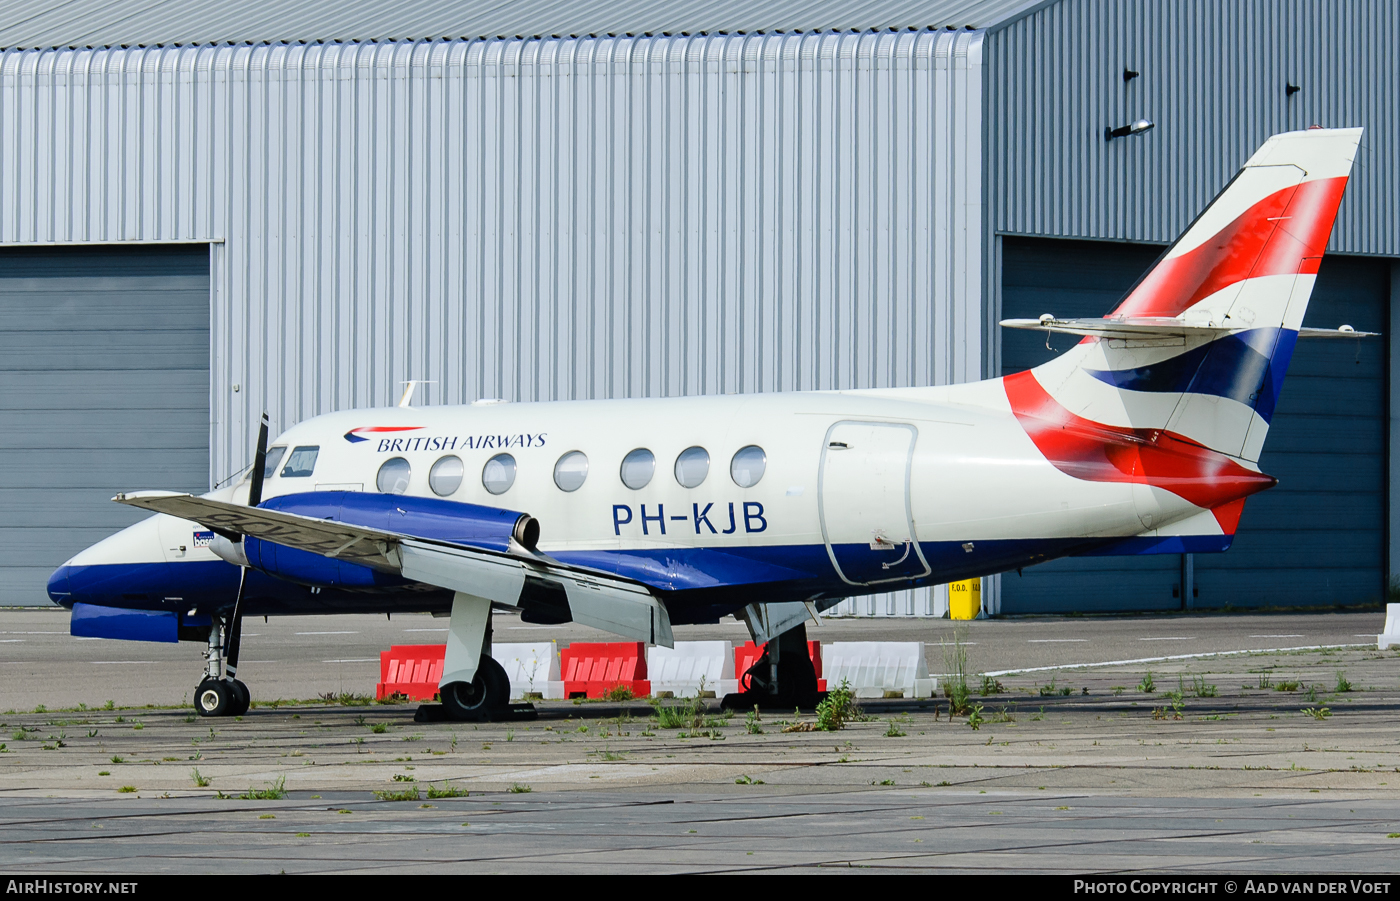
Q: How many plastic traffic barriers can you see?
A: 7